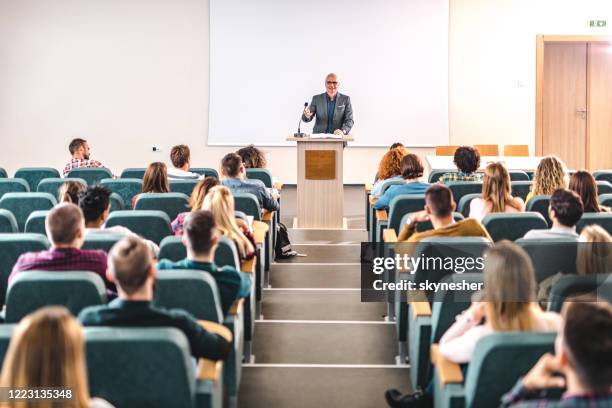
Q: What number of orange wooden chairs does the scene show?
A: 3